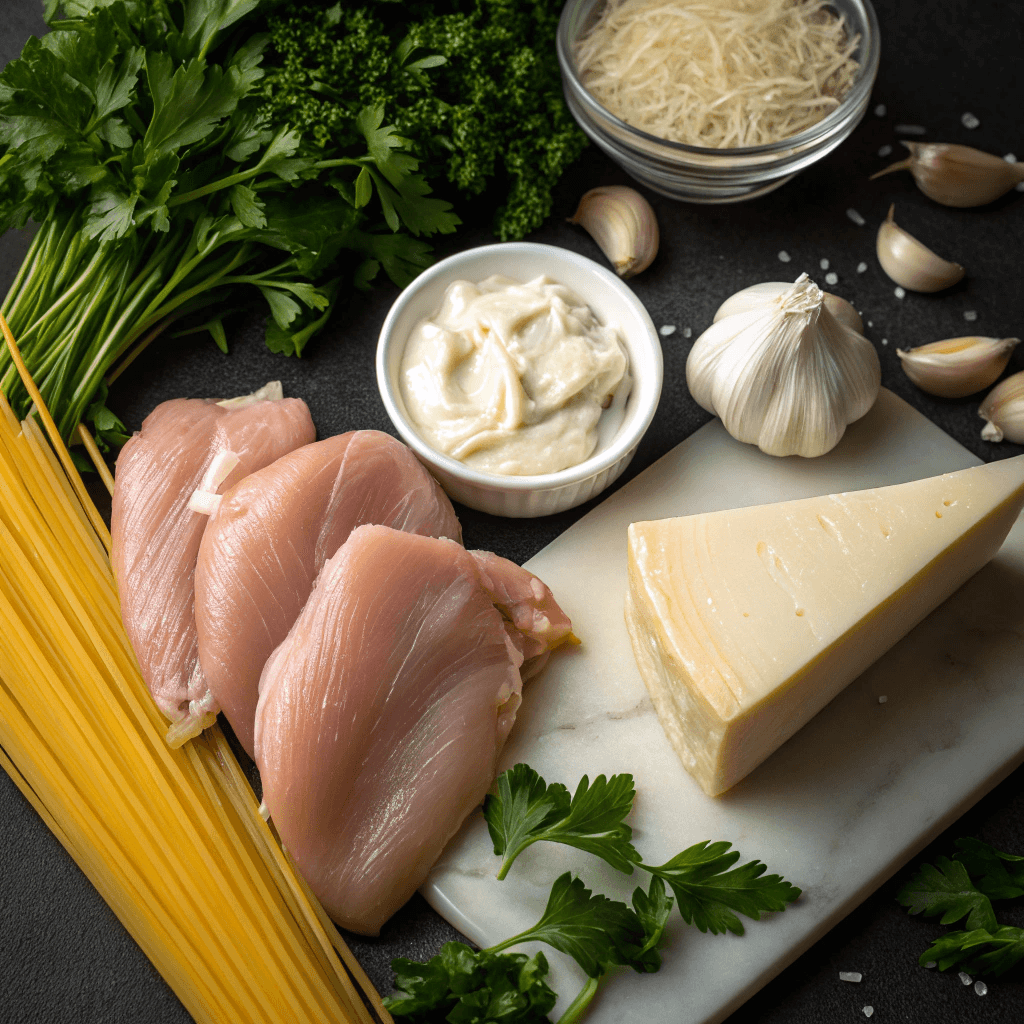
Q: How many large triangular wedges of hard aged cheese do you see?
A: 1